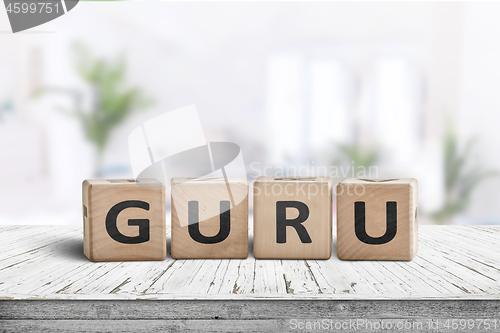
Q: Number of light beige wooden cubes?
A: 4